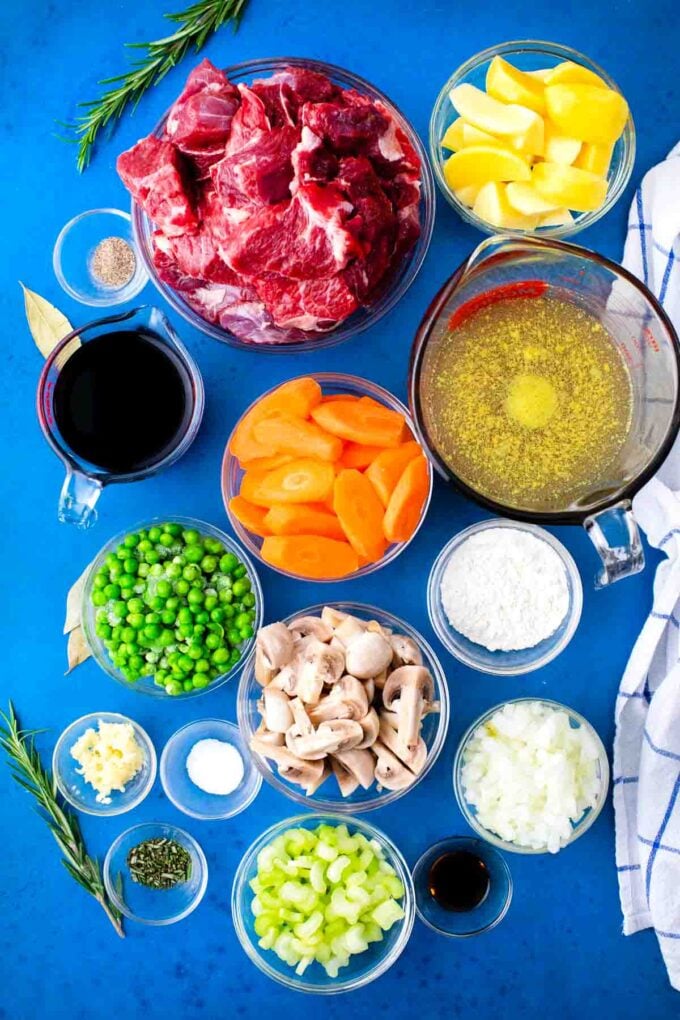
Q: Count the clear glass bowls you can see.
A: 13